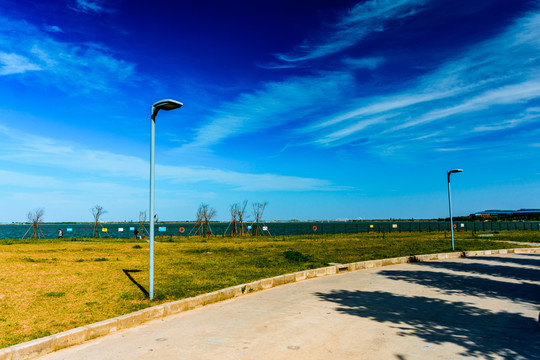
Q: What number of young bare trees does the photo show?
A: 8